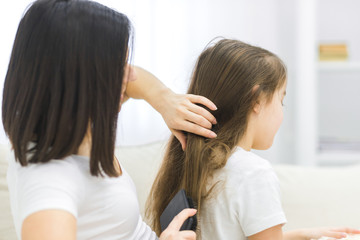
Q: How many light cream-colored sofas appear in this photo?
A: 1